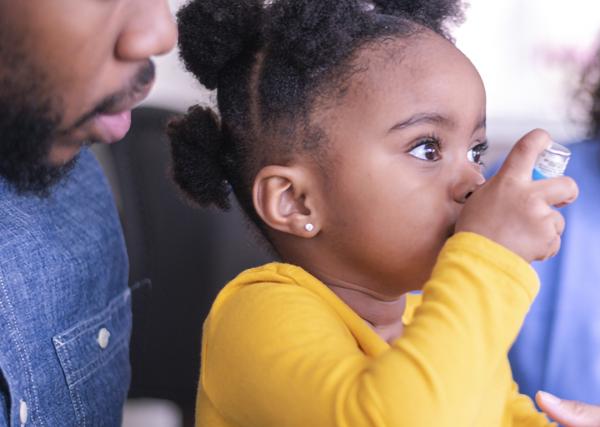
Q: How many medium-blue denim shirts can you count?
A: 1